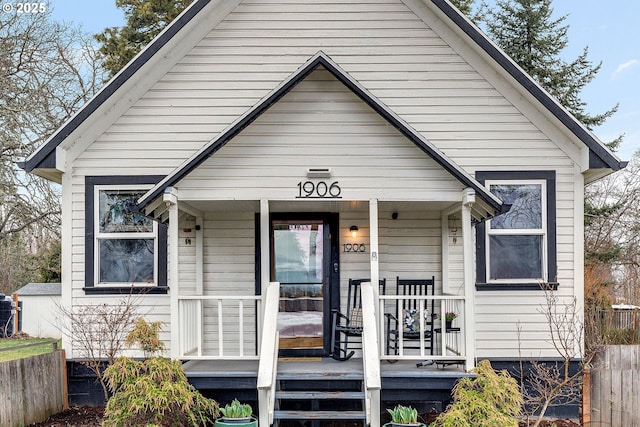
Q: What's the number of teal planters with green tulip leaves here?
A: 2